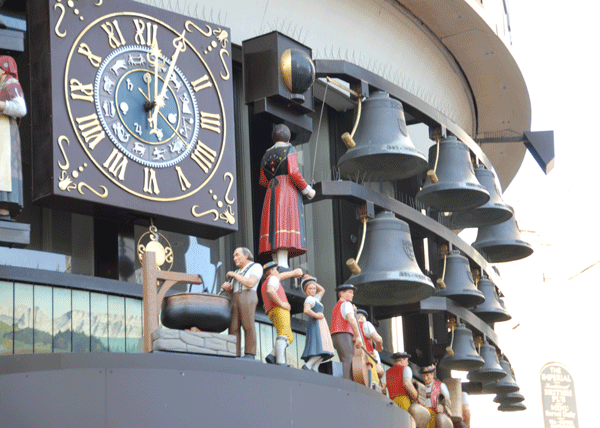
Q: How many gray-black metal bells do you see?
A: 12